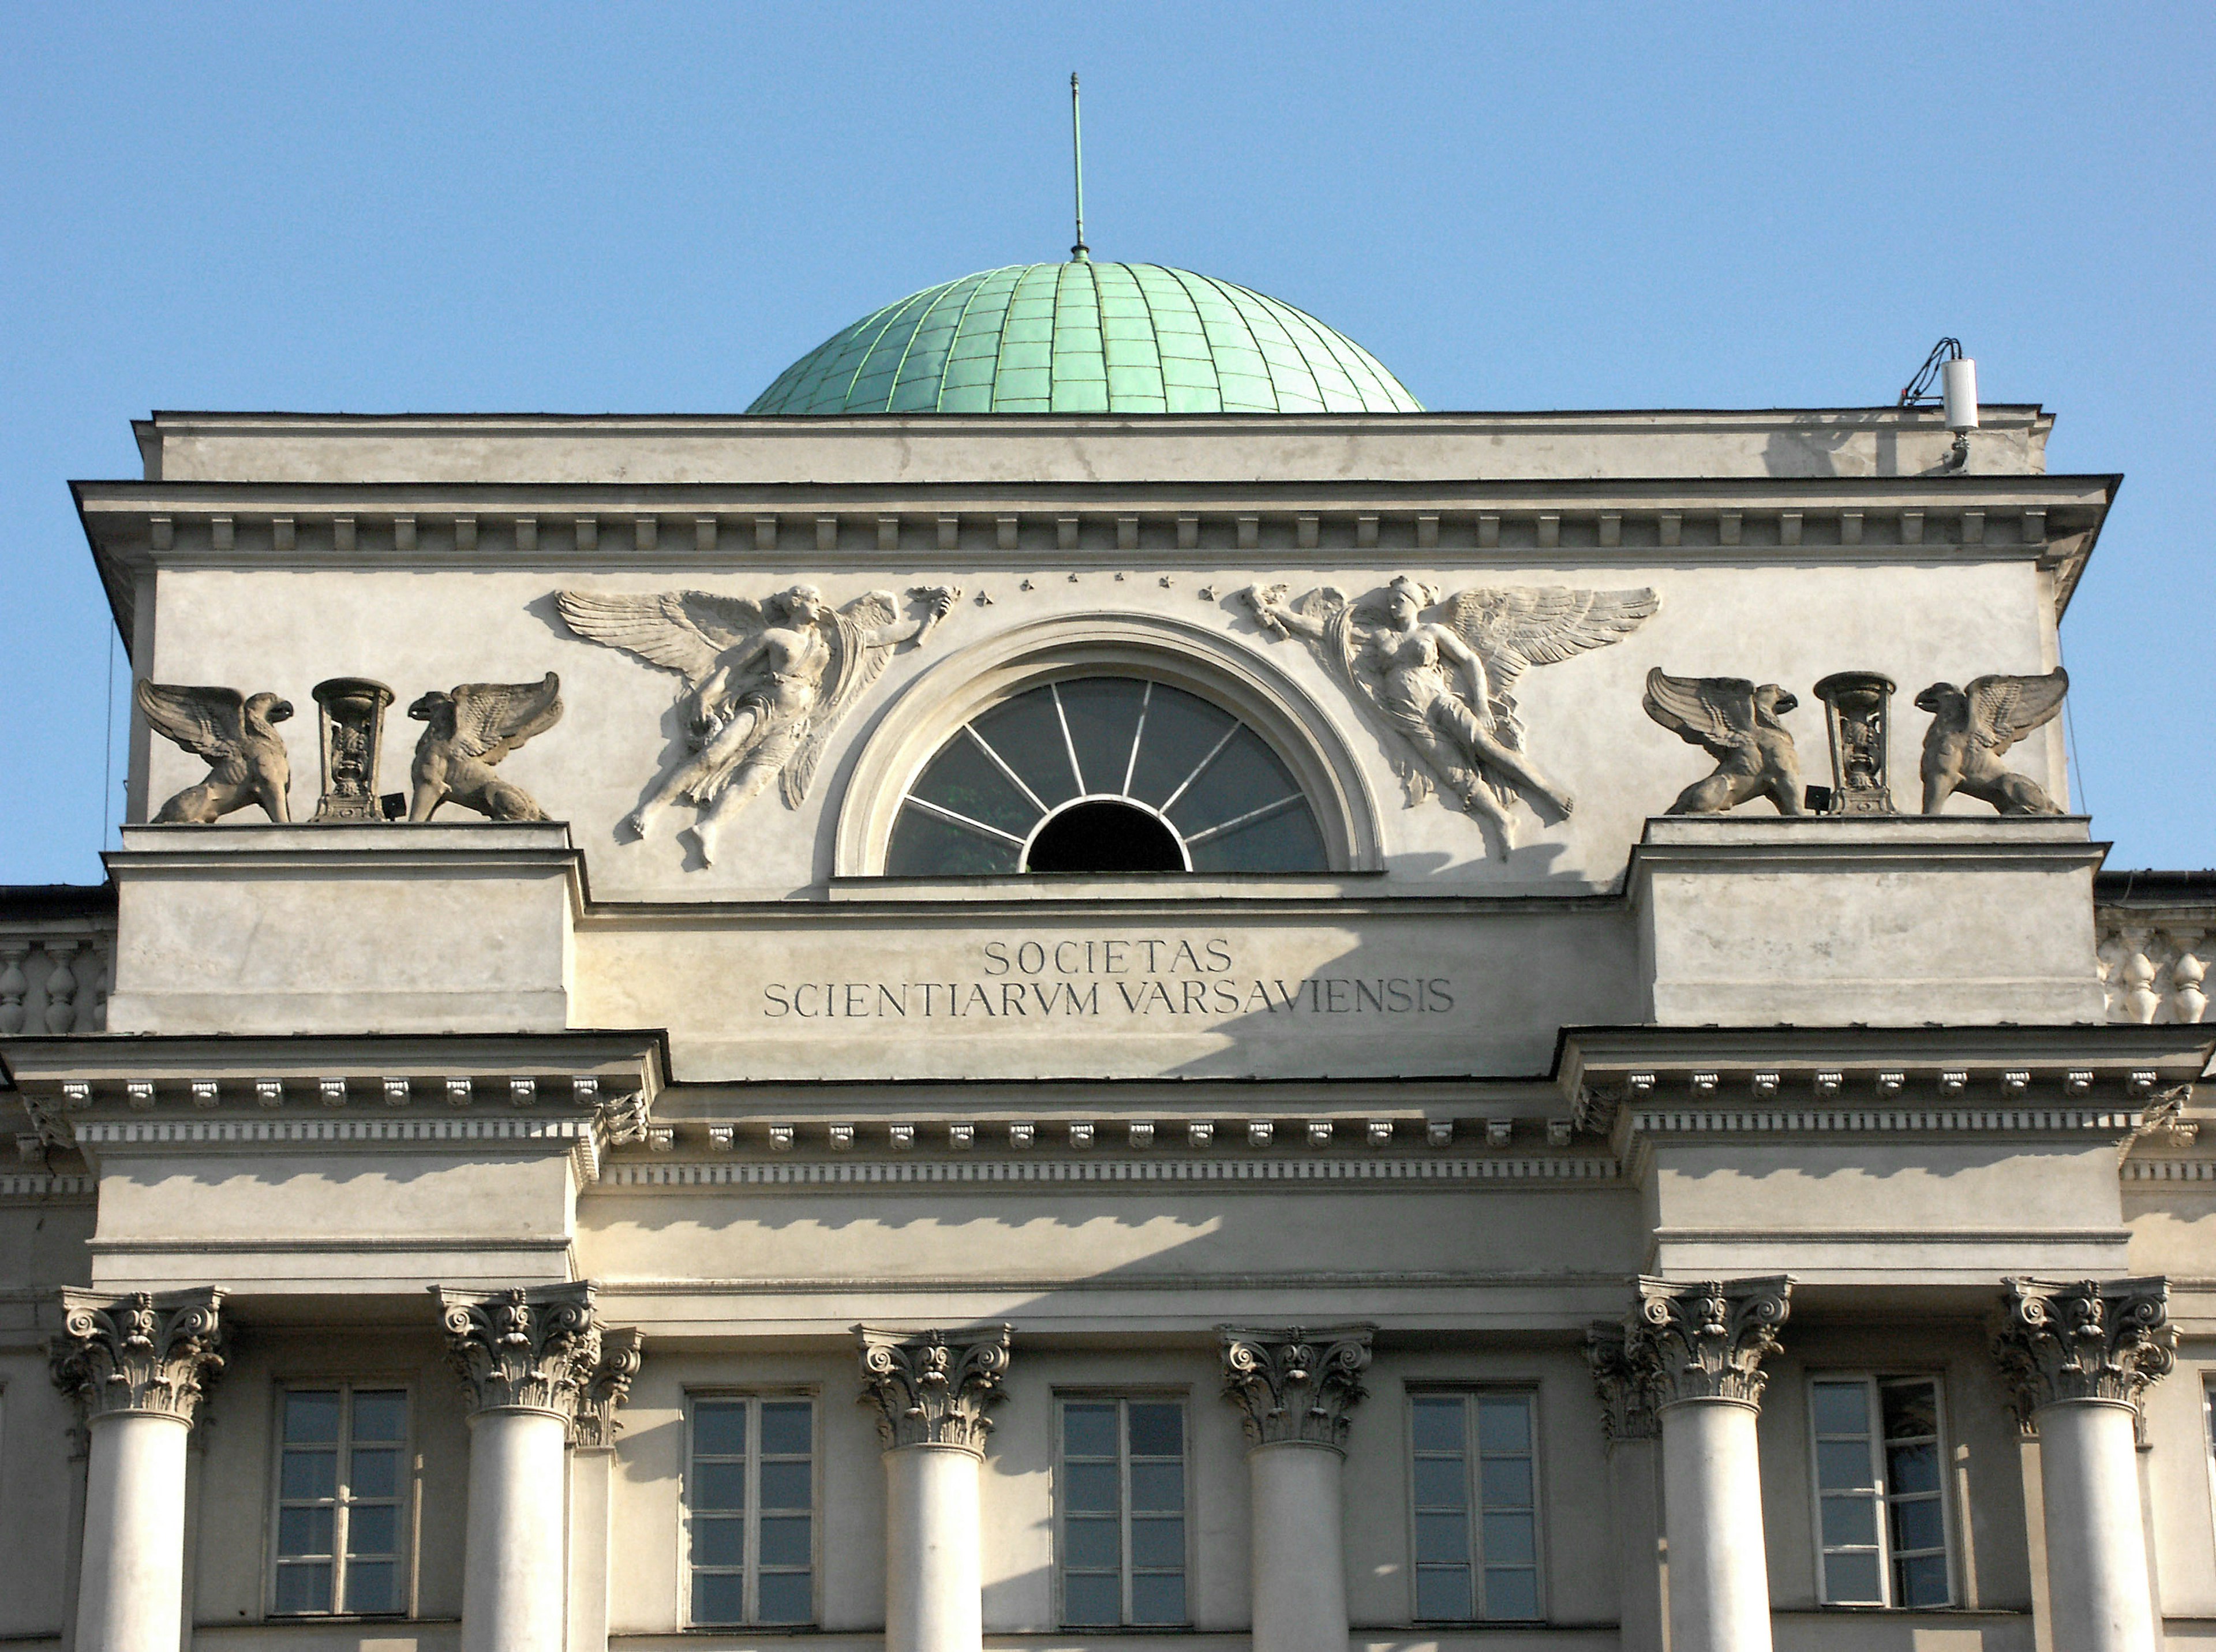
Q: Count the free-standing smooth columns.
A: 6